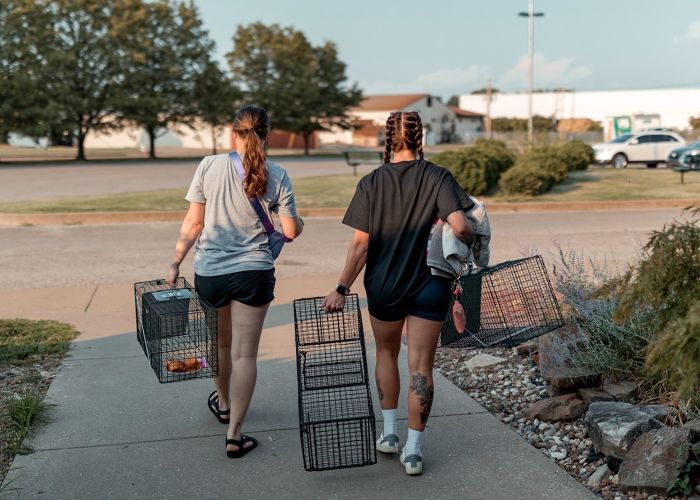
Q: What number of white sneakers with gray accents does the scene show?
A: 2